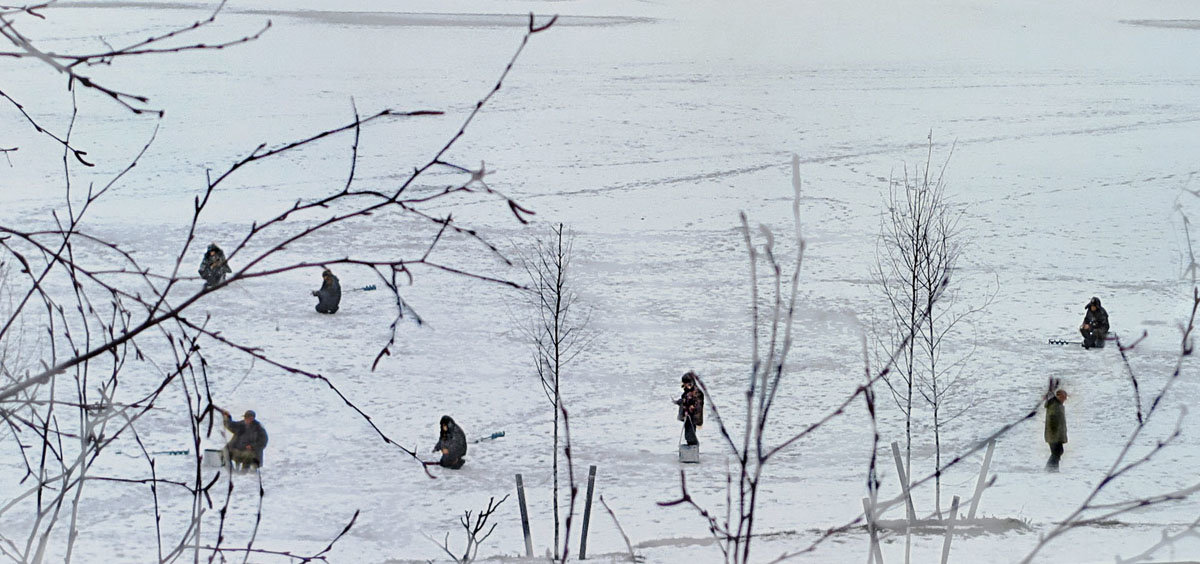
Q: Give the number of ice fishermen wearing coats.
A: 7